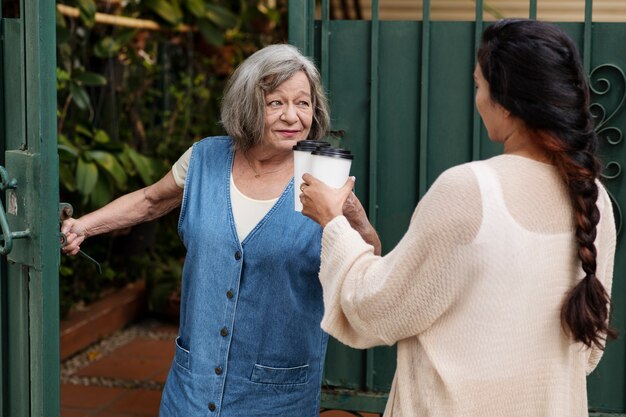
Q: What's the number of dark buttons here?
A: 5